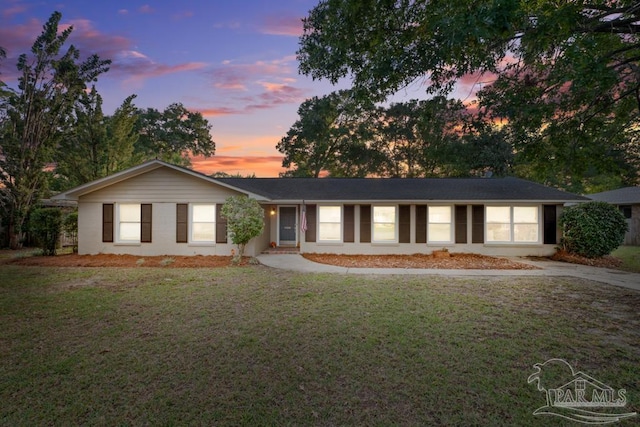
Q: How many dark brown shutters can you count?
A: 12